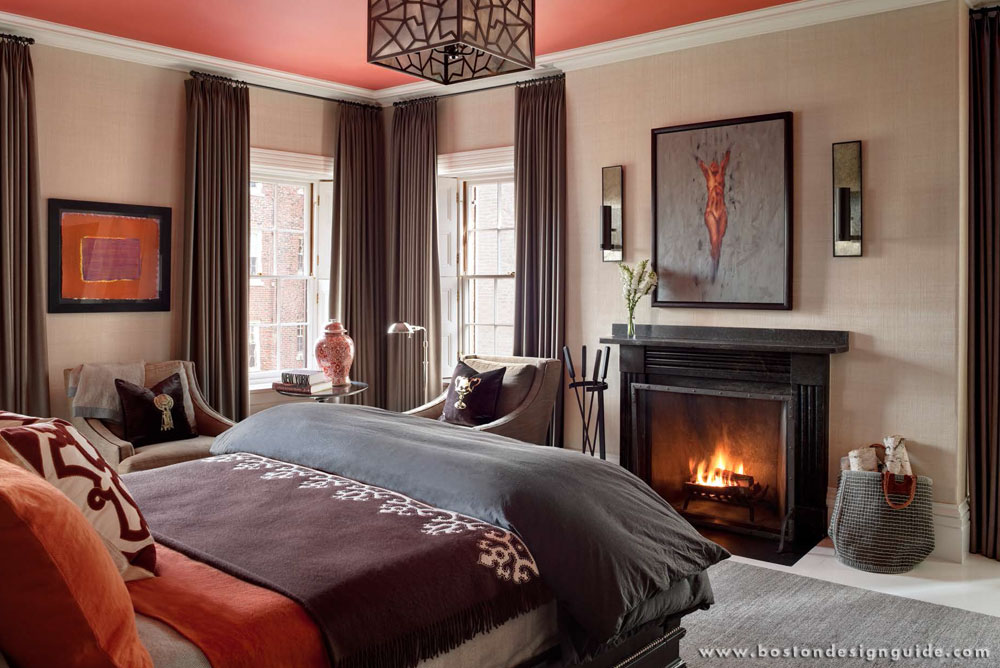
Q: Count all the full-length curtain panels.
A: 6